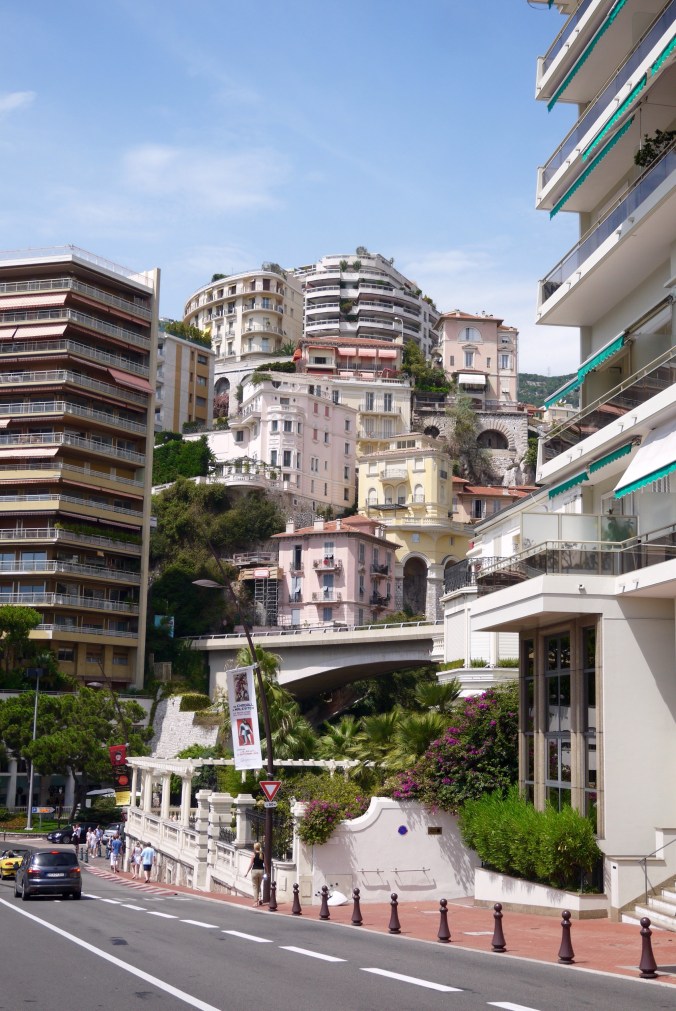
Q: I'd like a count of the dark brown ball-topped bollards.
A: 9